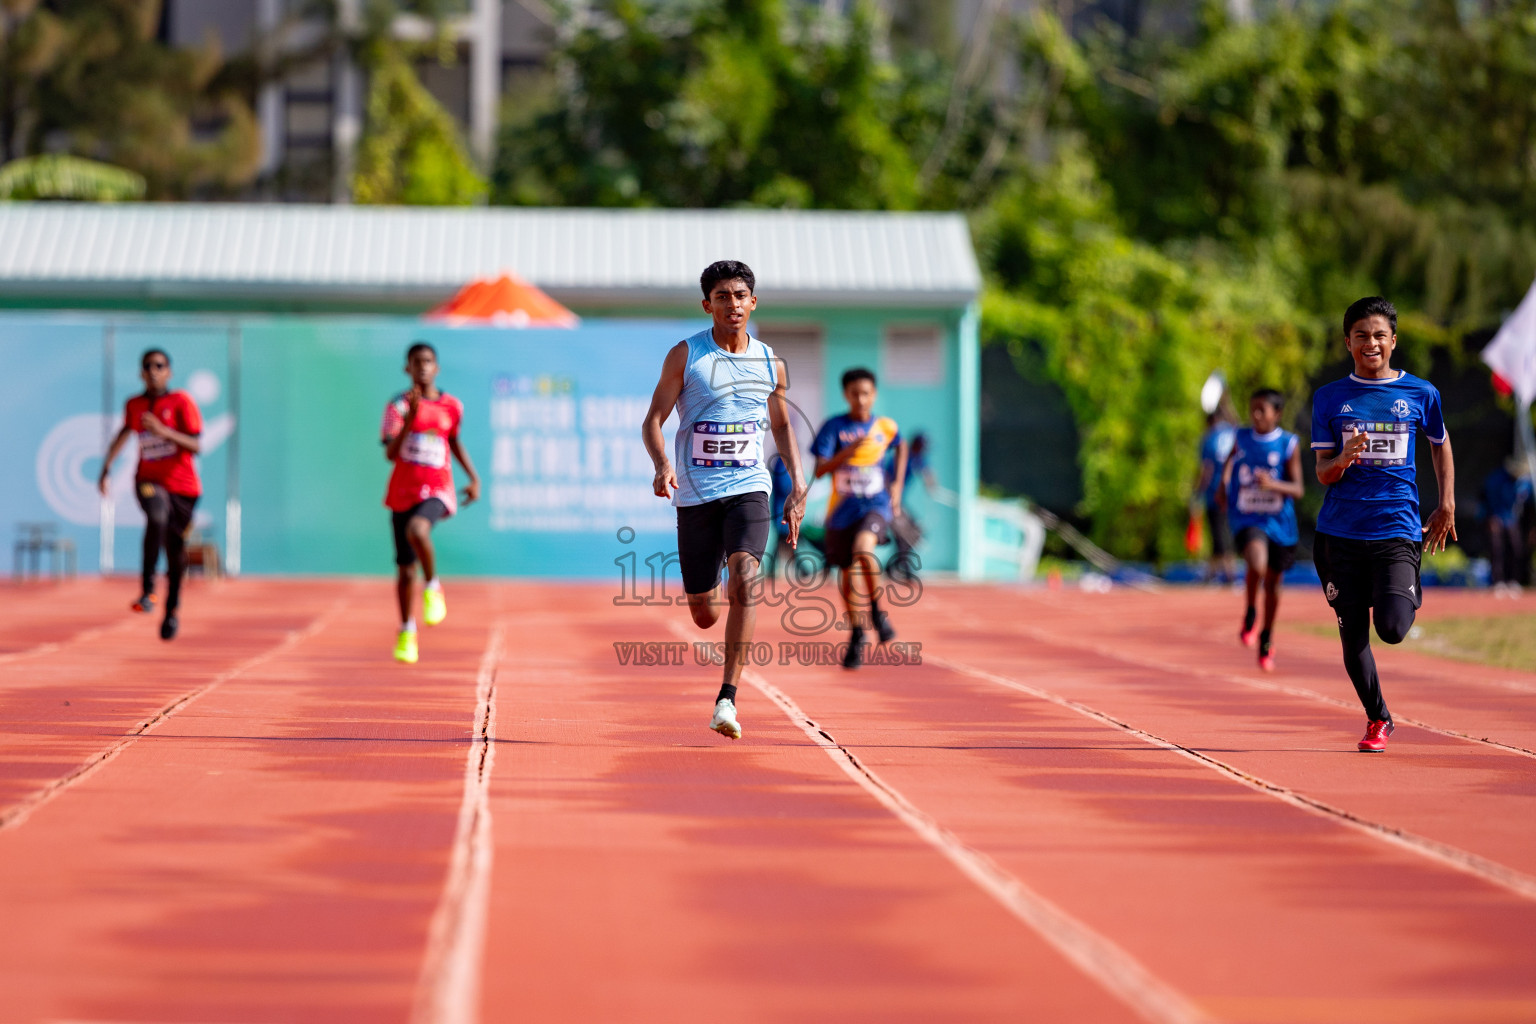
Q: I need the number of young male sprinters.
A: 6